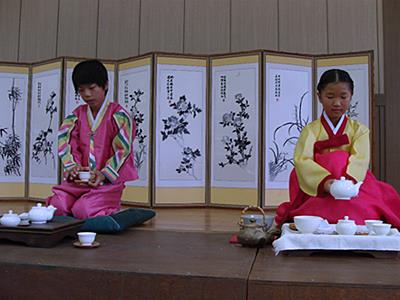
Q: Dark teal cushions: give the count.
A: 1